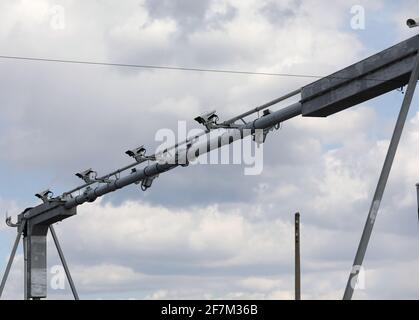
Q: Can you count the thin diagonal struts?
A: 3